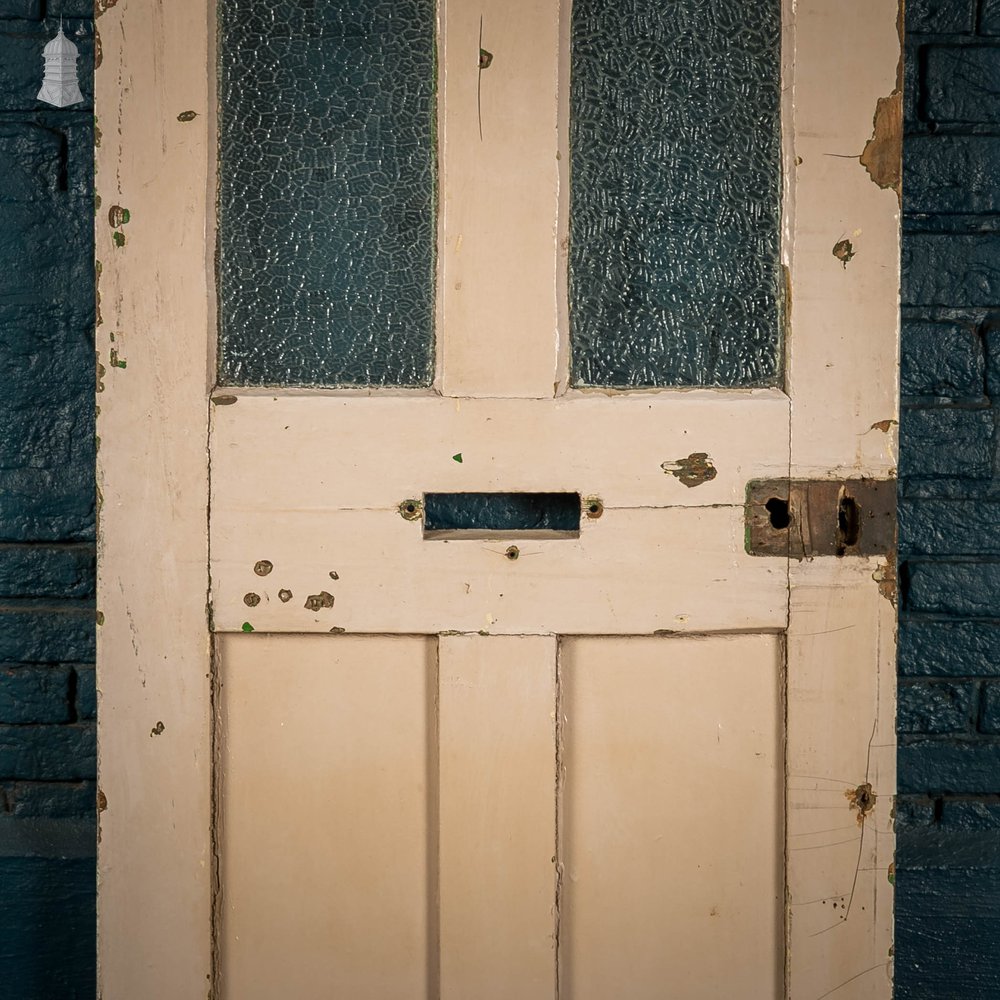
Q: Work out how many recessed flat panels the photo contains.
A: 2